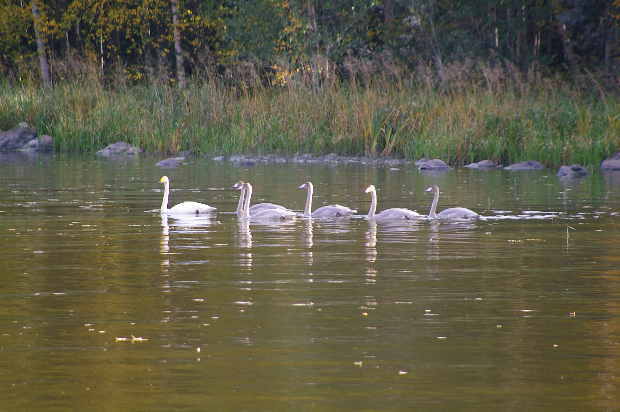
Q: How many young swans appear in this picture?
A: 5